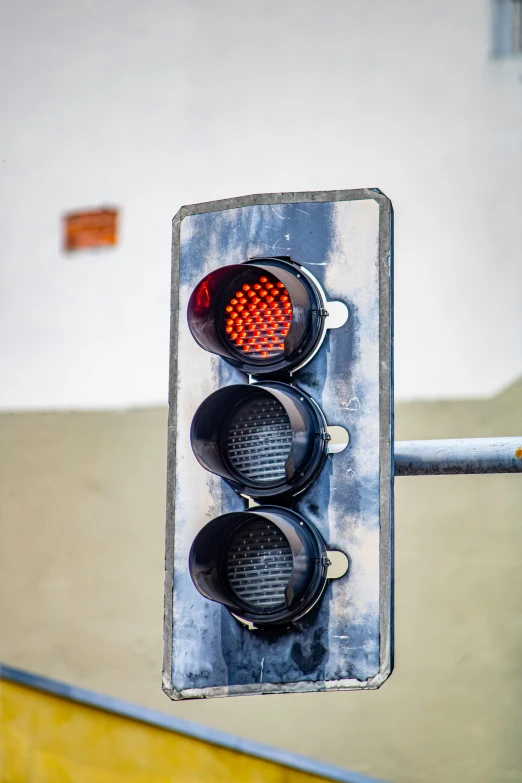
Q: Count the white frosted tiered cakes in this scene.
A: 0